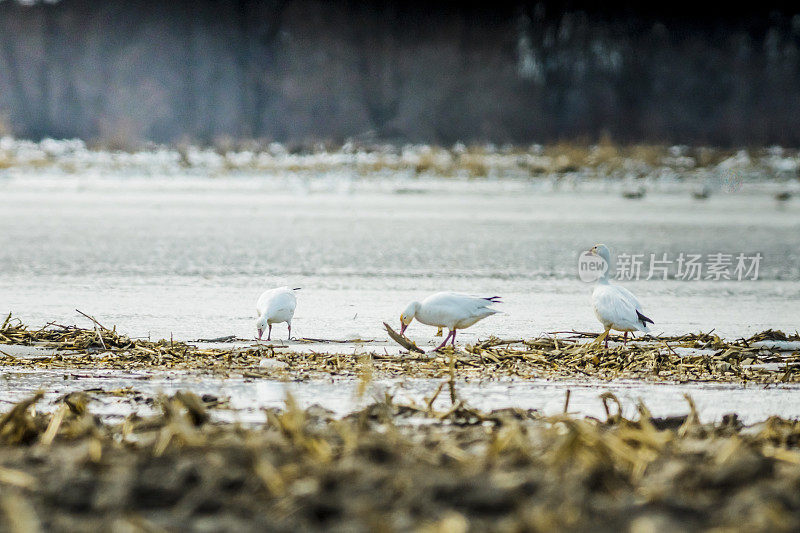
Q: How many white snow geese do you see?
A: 3